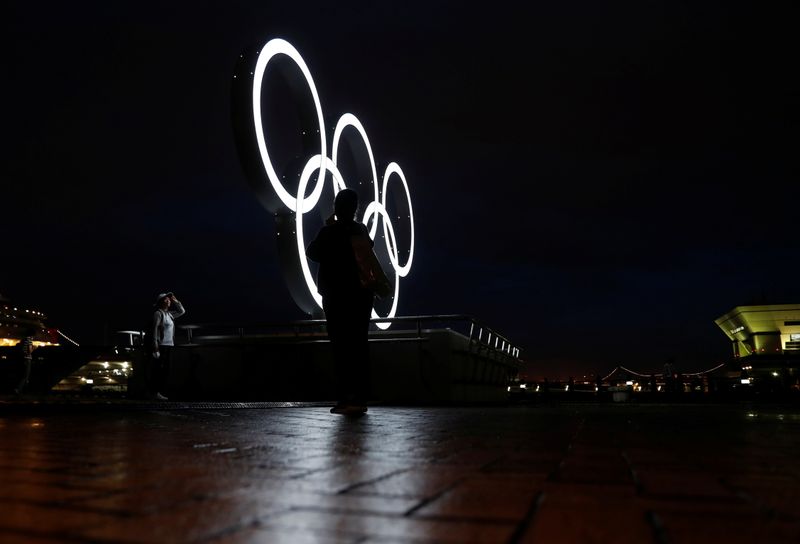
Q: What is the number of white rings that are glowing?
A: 5